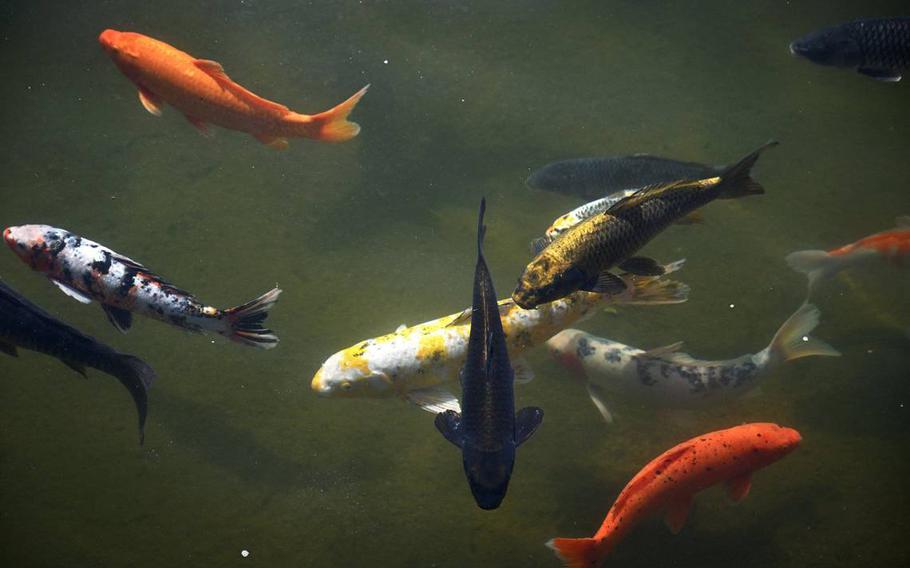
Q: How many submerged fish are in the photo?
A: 12